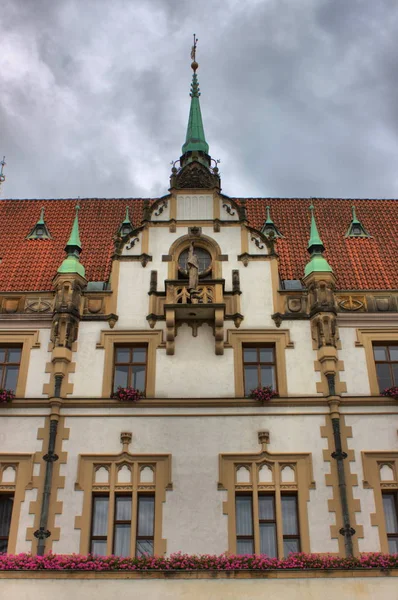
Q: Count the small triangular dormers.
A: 4